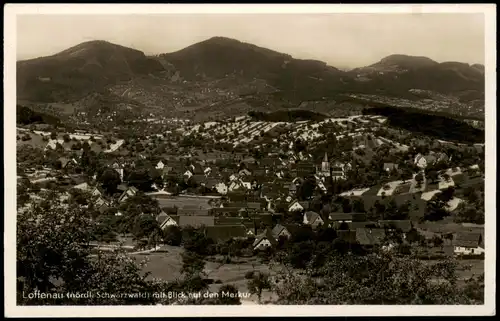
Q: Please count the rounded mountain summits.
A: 3